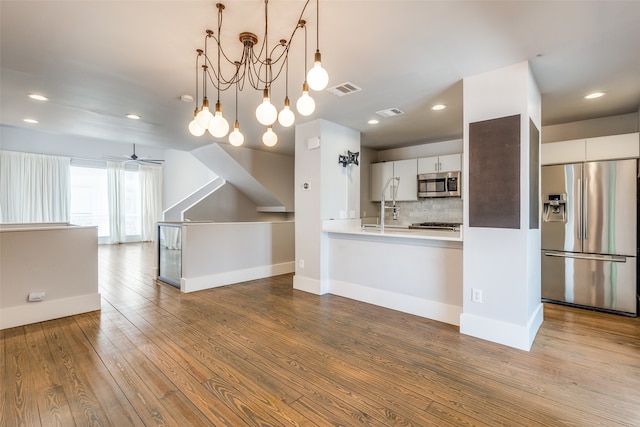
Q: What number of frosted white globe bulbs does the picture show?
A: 9